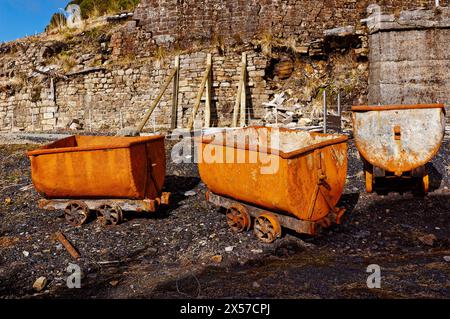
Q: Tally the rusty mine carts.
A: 3